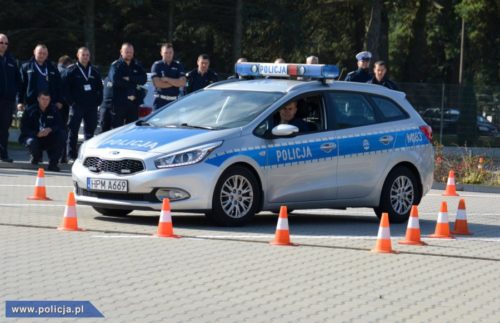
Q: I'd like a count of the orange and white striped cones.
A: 9